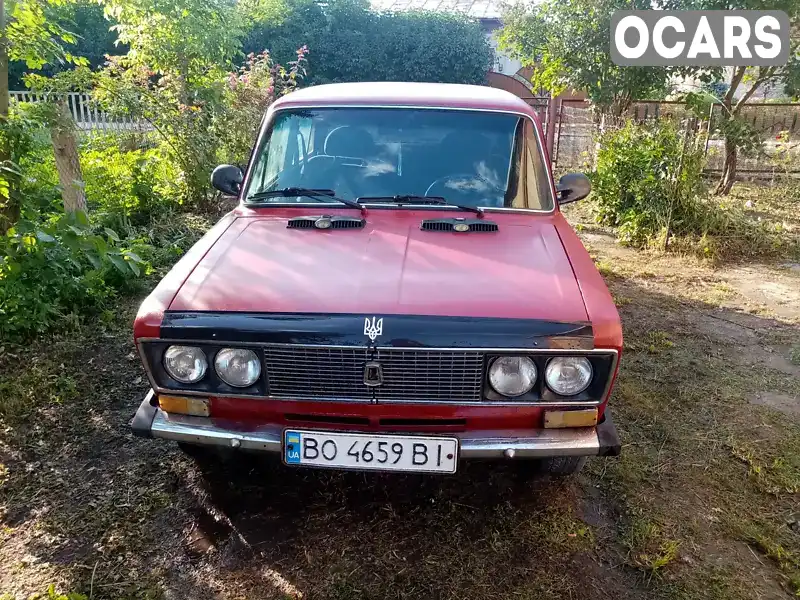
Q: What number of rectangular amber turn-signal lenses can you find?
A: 2